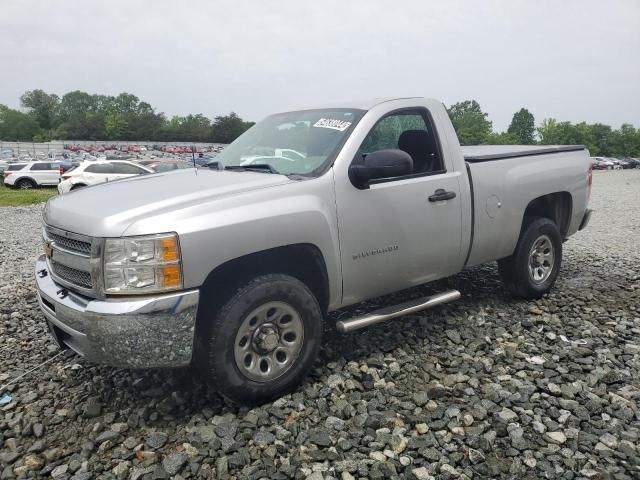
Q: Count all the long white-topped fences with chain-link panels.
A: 1